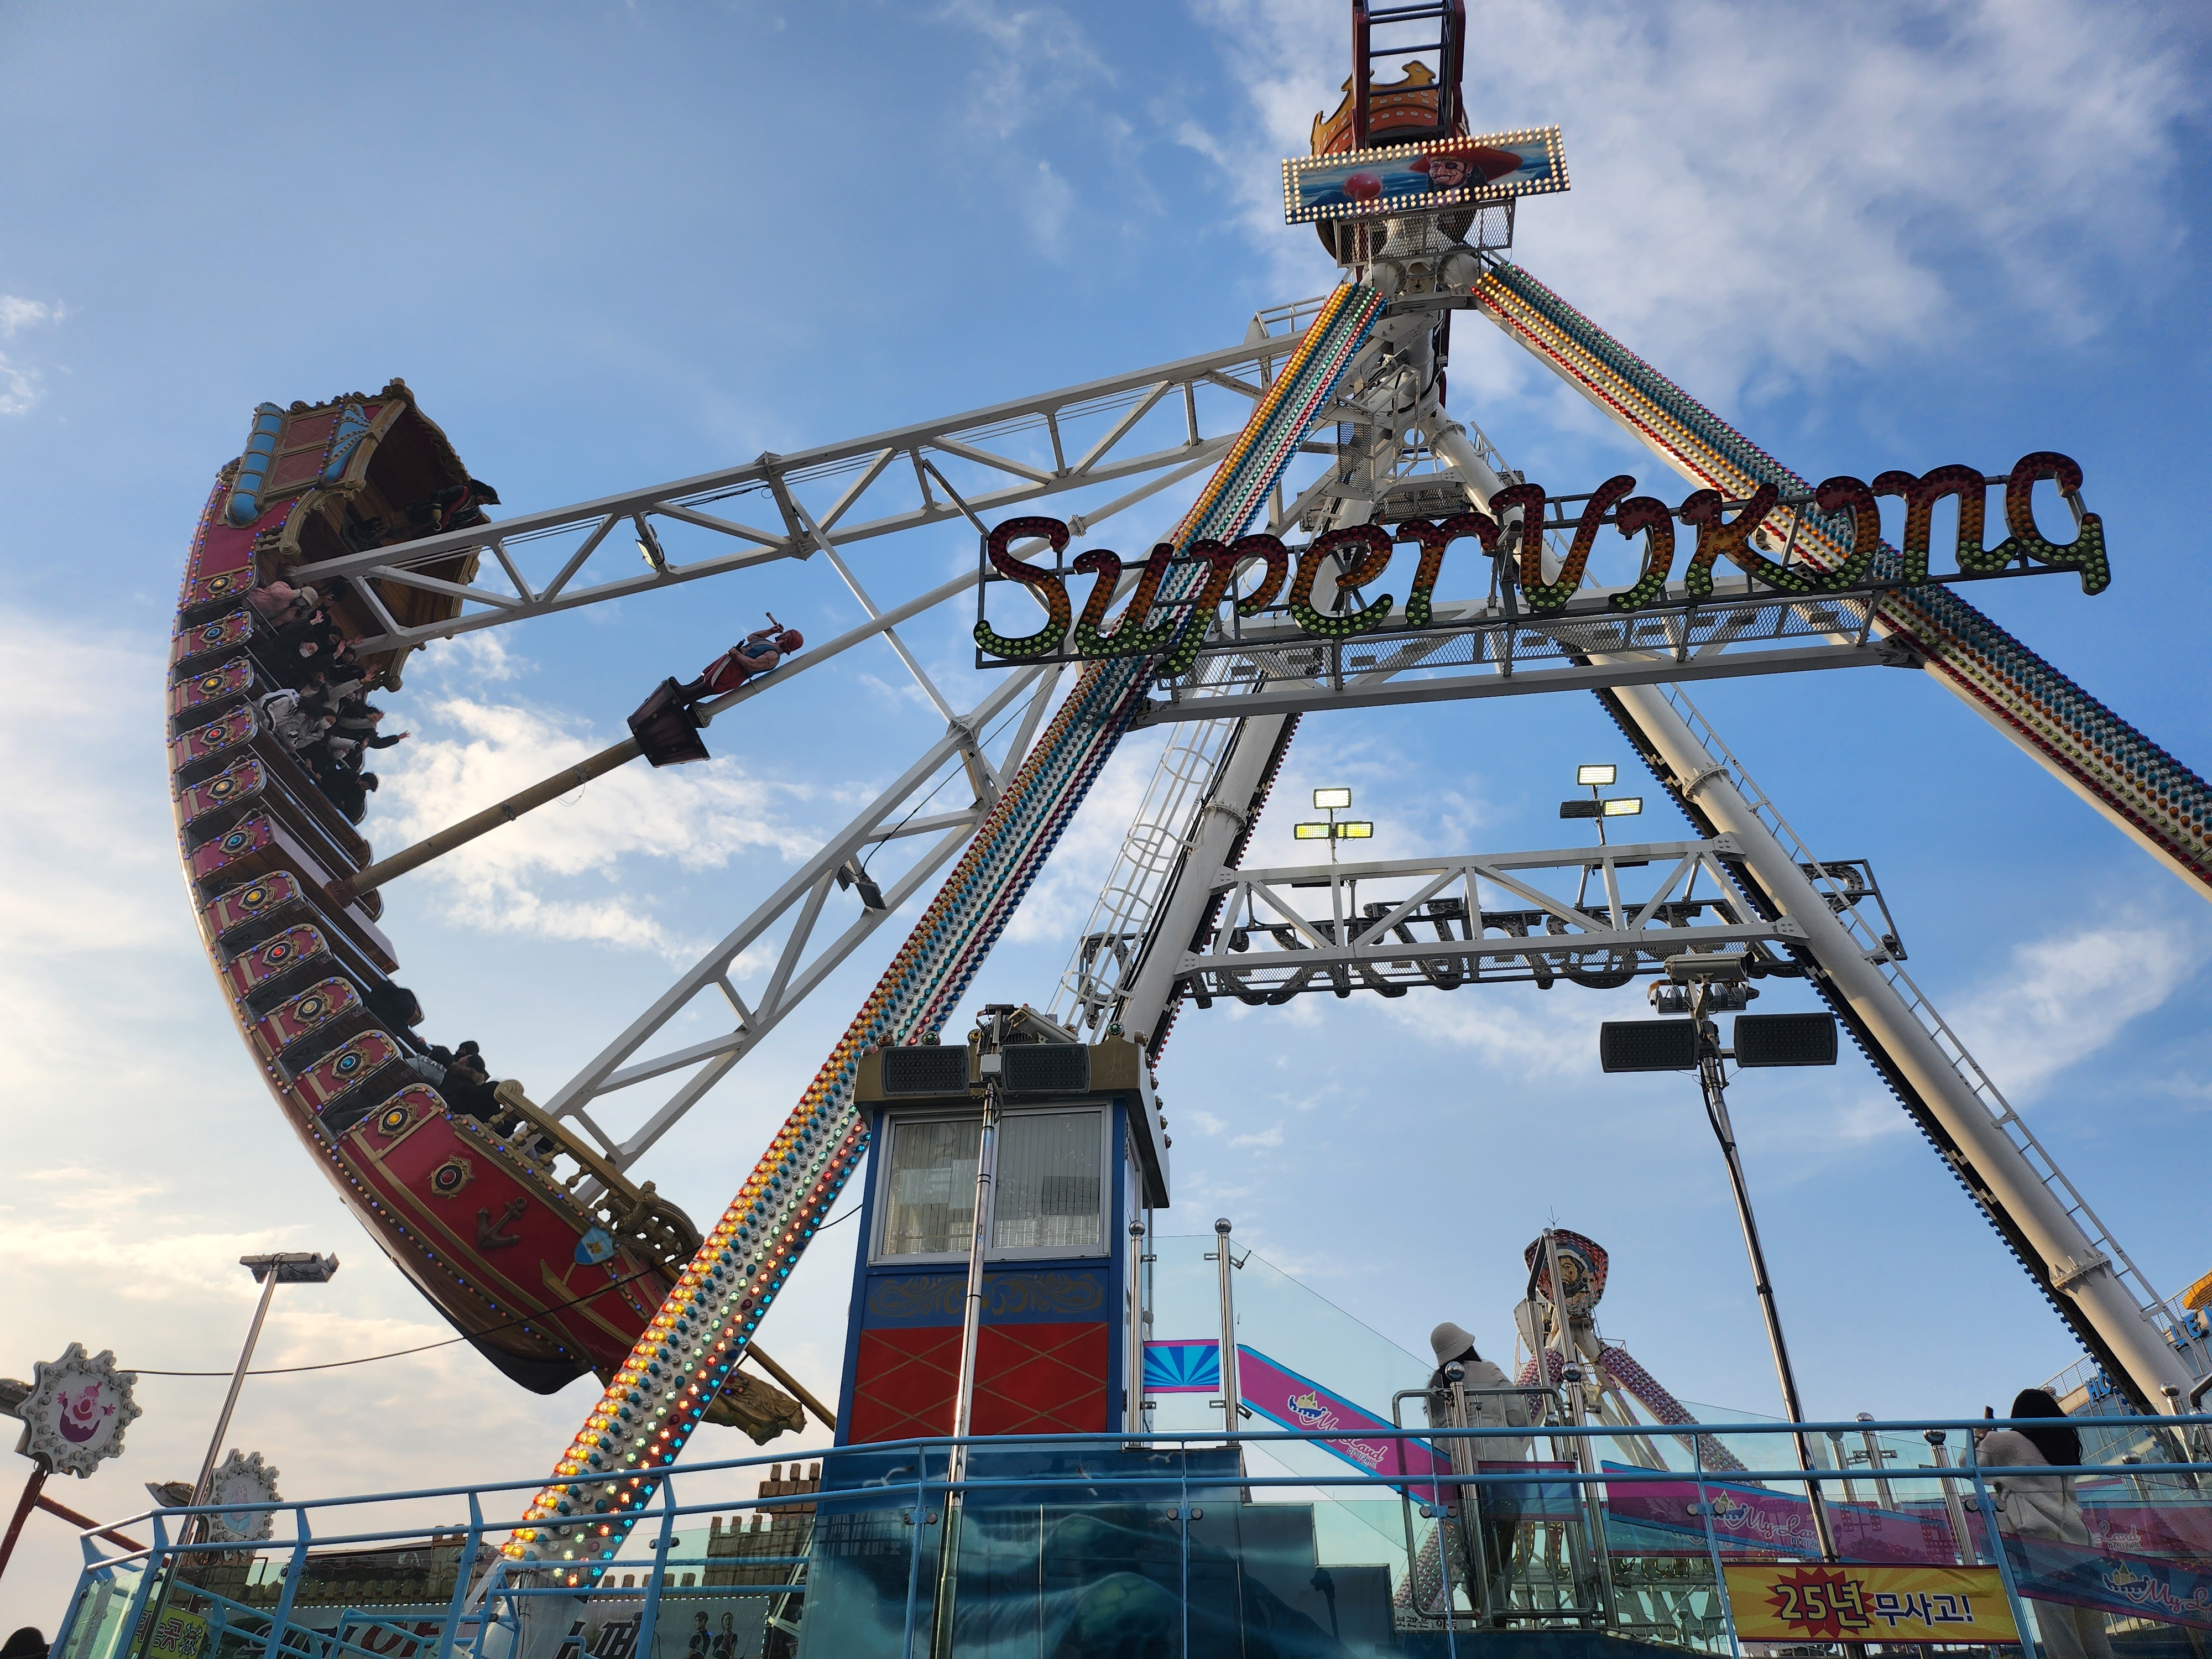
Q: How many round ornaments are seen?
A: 12